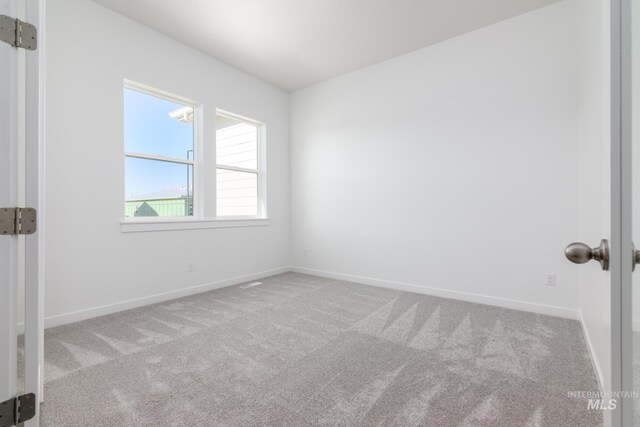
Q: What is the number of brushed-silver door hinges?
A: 3